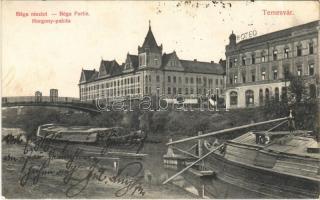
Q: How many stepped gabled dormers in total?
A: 4